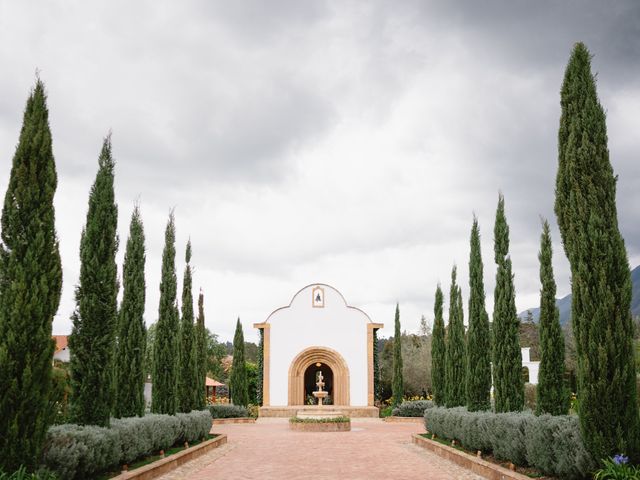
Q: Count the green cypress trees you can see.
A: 14